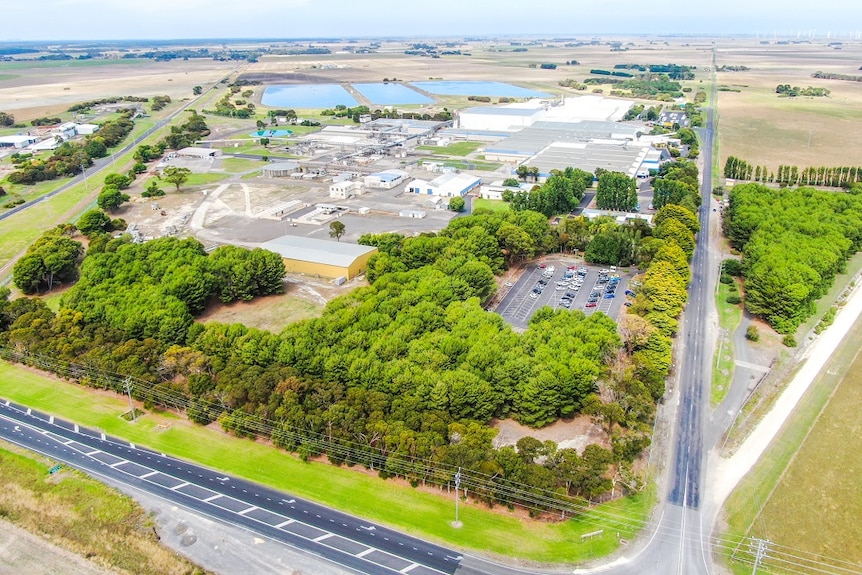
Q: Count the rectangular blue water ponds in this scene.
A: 3